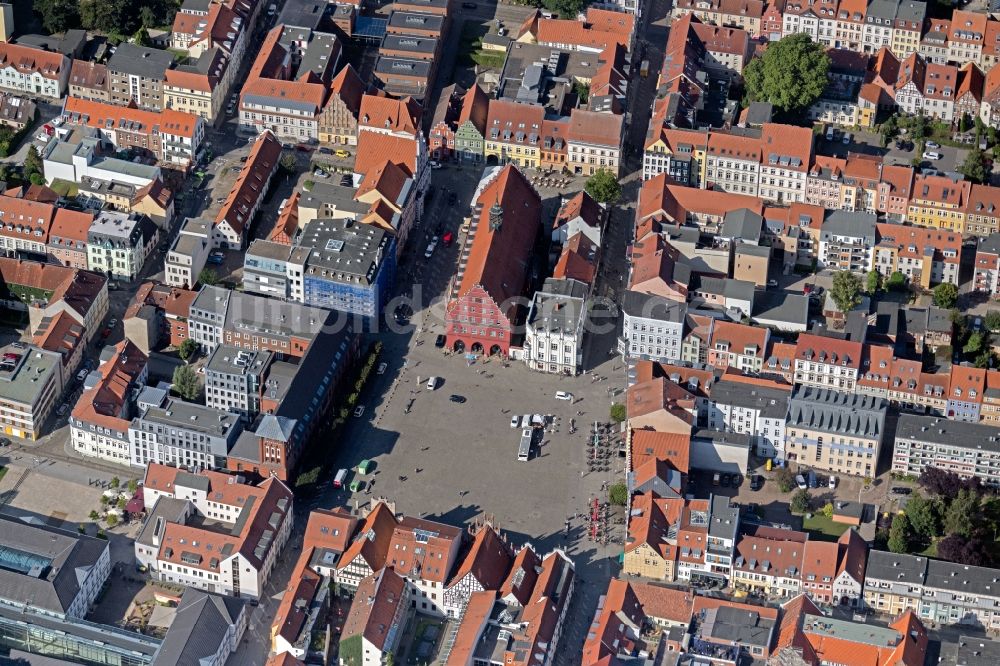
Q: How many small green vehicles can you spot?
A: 2